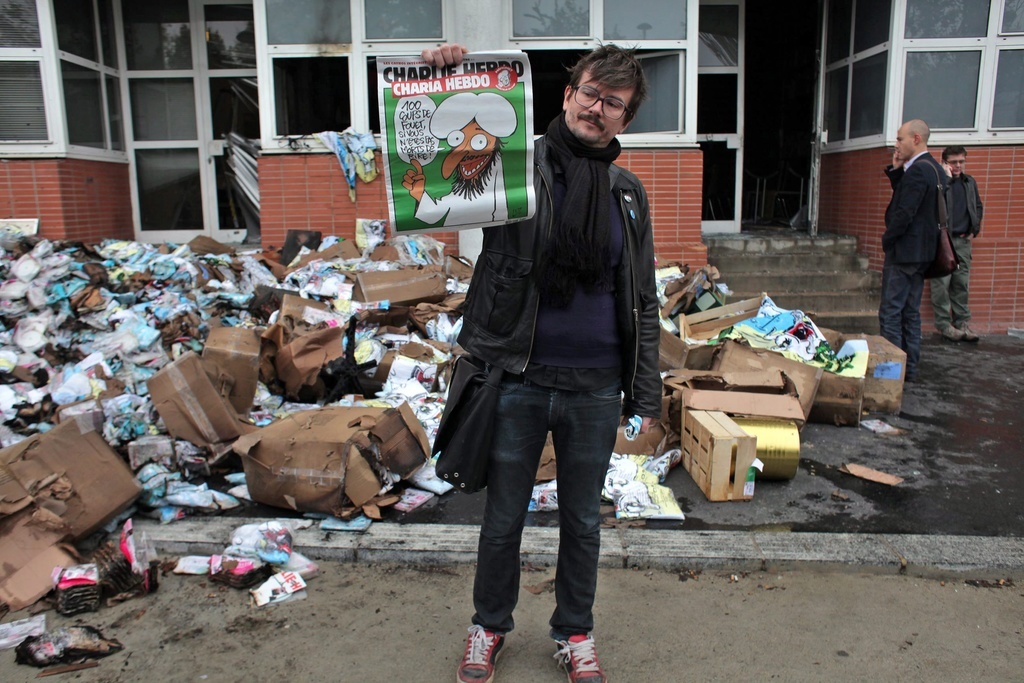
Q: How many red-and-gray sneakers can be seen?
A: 2